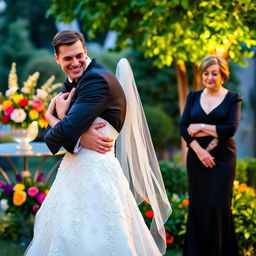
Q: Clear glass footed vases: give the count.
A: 1